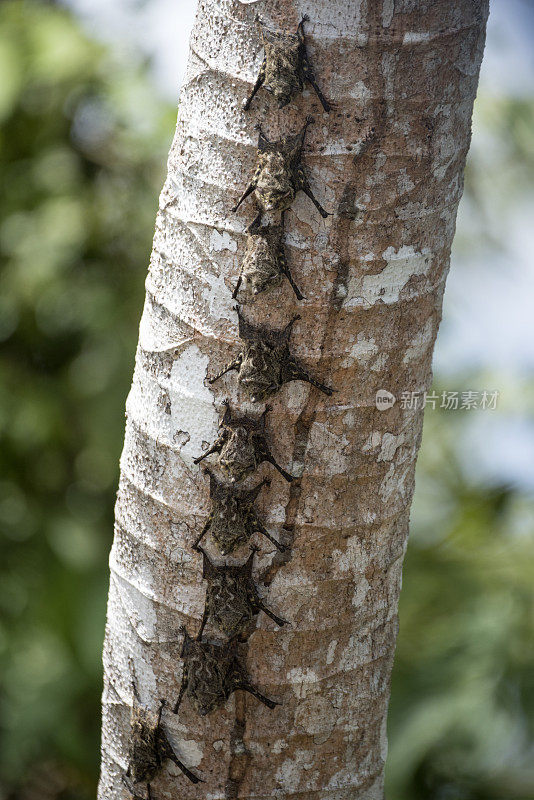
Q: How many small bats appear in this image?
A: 9